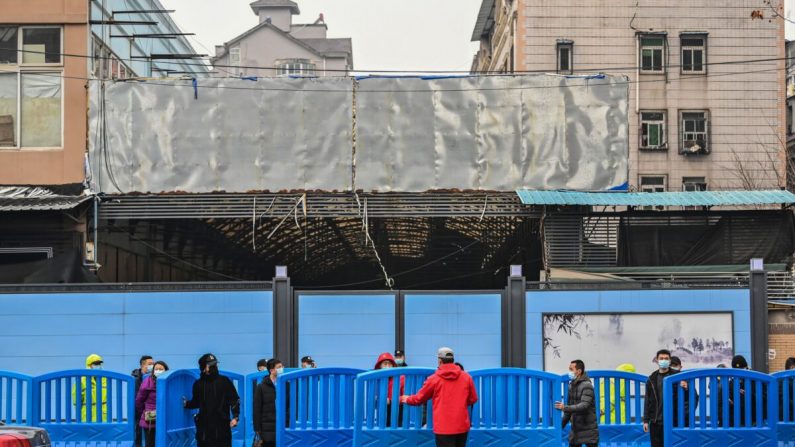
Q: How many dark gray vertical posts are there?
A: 3